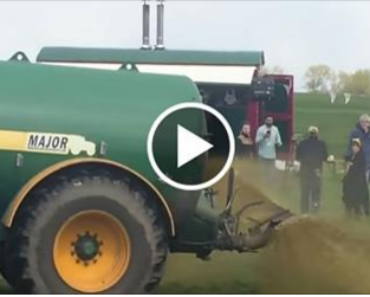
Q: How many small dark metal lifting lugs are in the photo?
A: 2